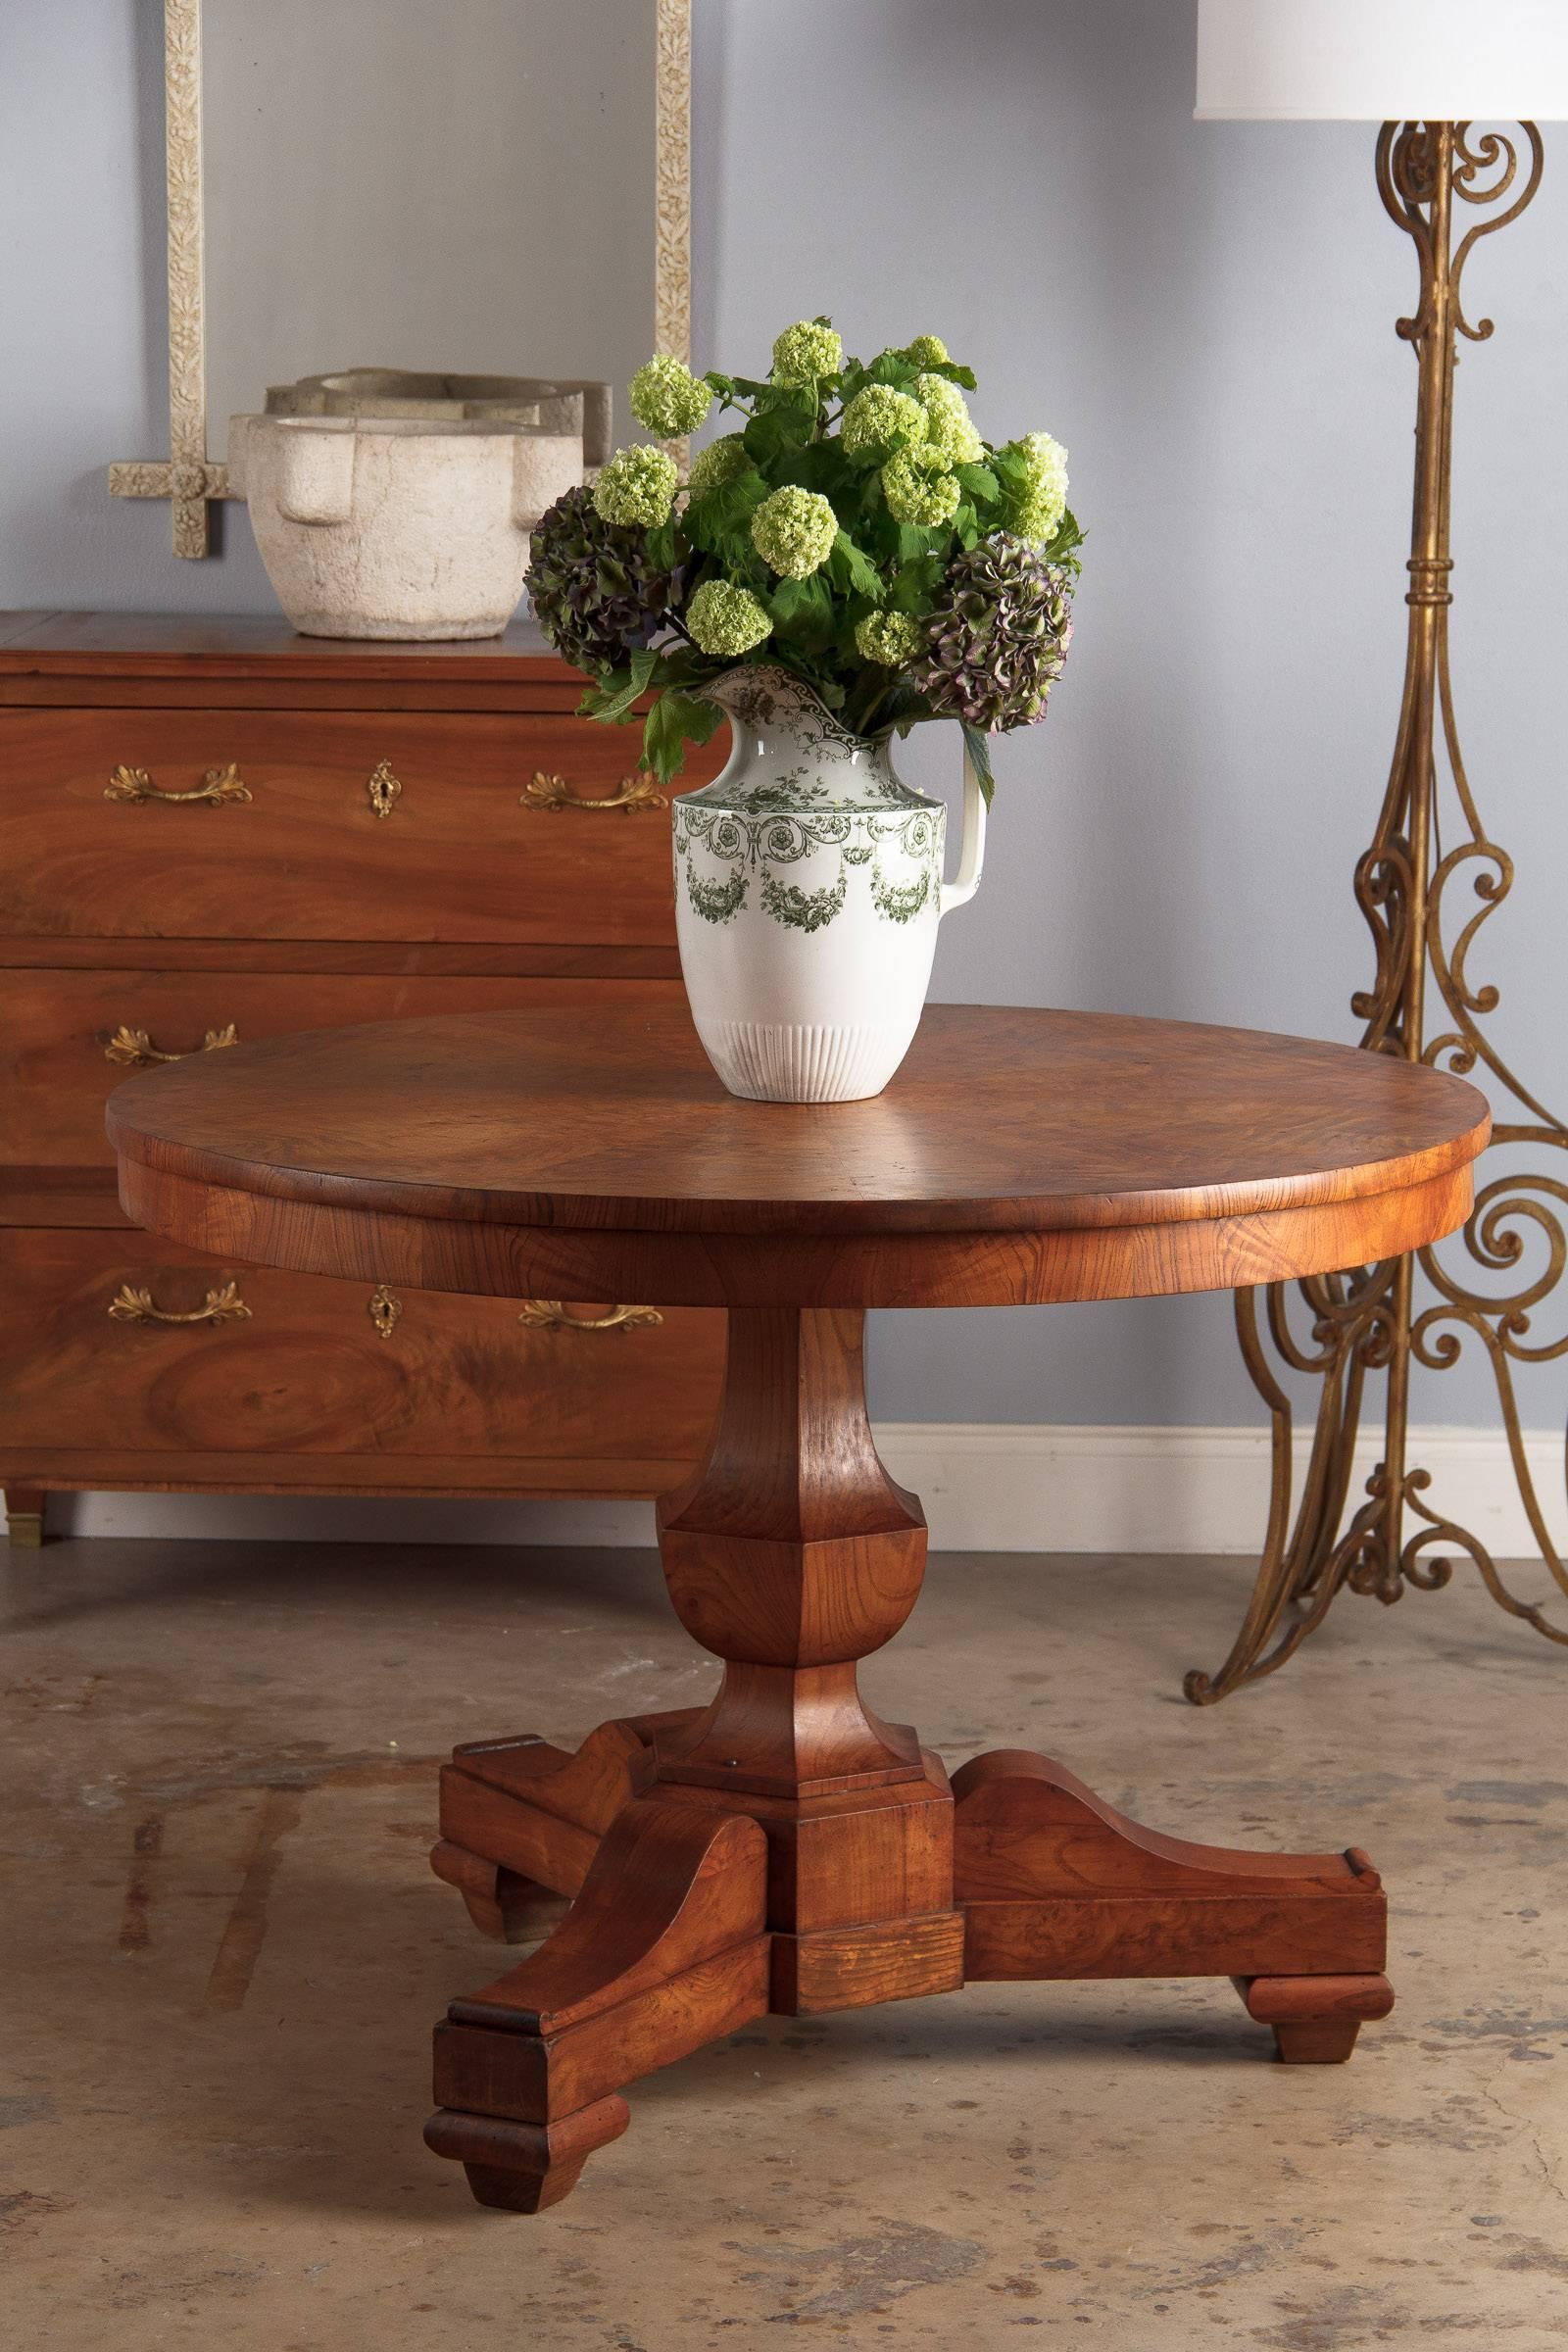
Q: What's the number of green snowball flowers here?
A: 12